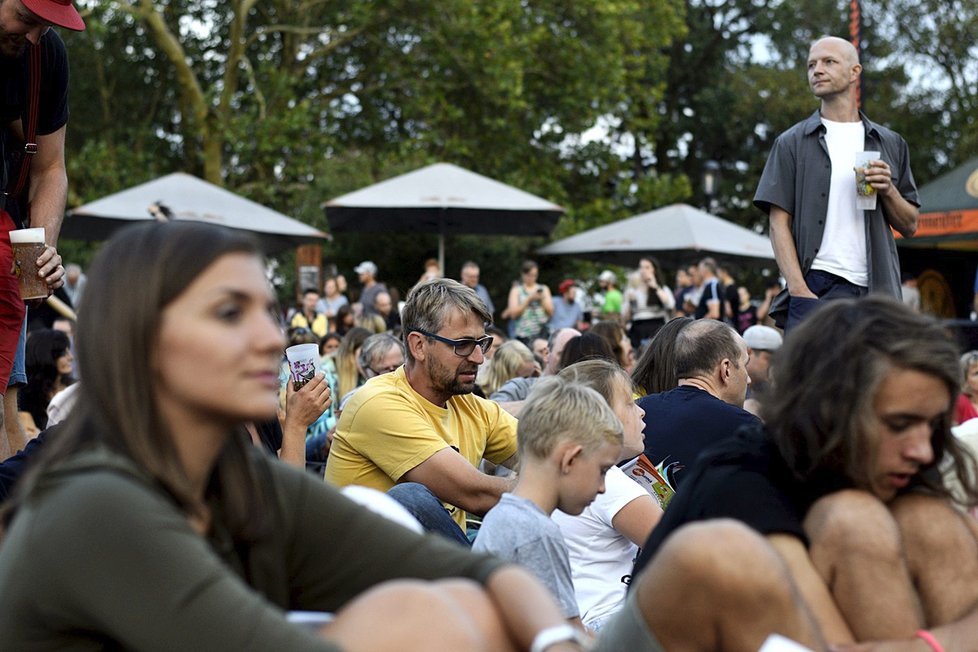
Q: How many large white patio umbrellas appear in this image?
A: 3